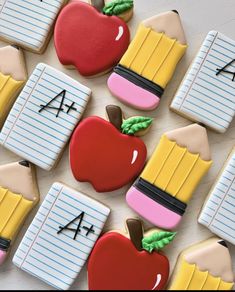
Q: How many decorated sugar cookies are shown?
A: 13